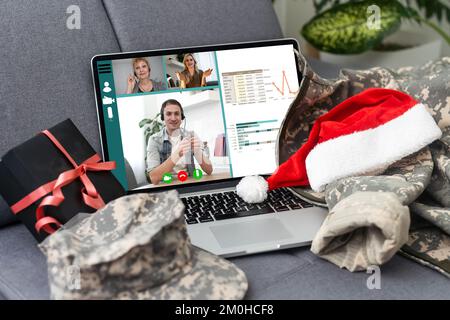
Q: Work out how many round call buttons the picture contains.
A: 3